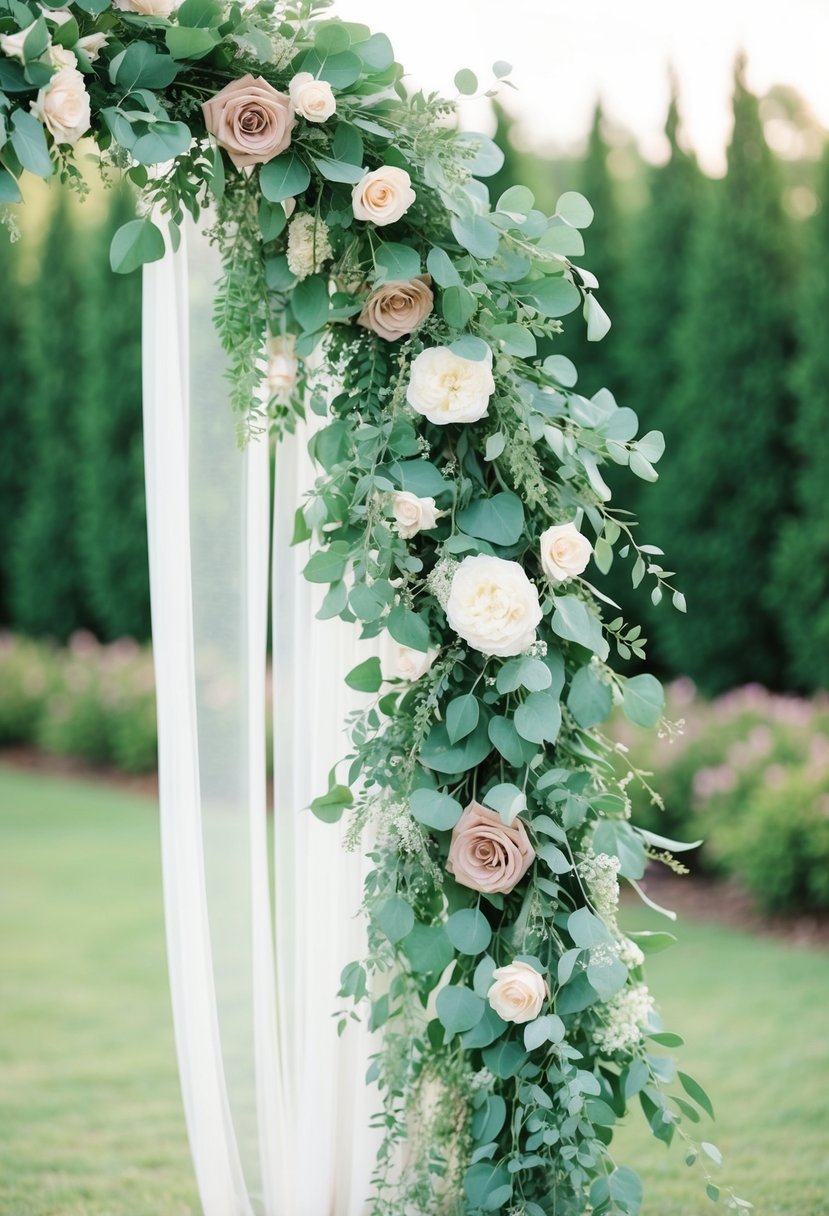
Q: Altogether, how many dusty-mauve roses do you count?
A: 3